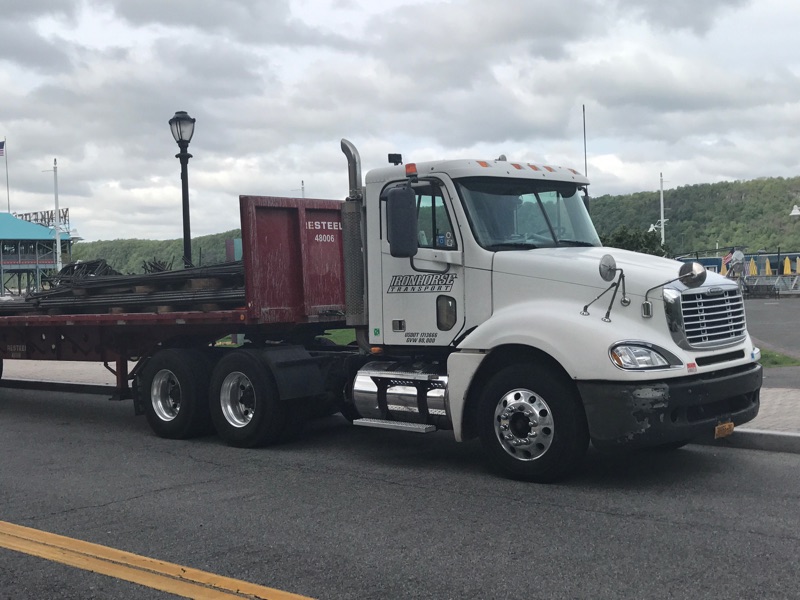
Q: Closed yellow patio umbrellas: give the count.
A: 5